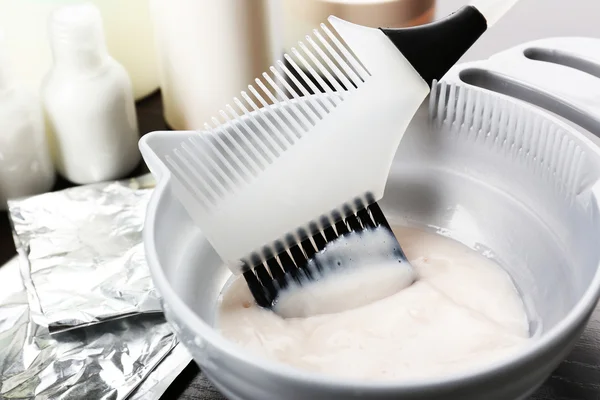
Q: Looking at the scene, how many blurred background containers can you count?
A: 5